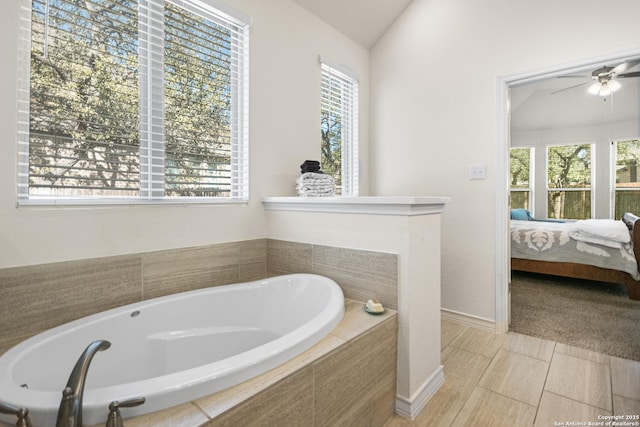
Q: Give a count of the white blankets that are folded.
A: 1